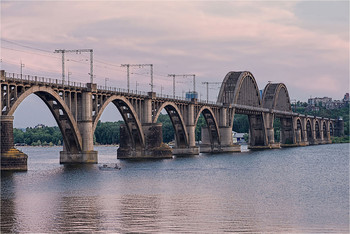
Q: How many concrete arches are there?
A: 11